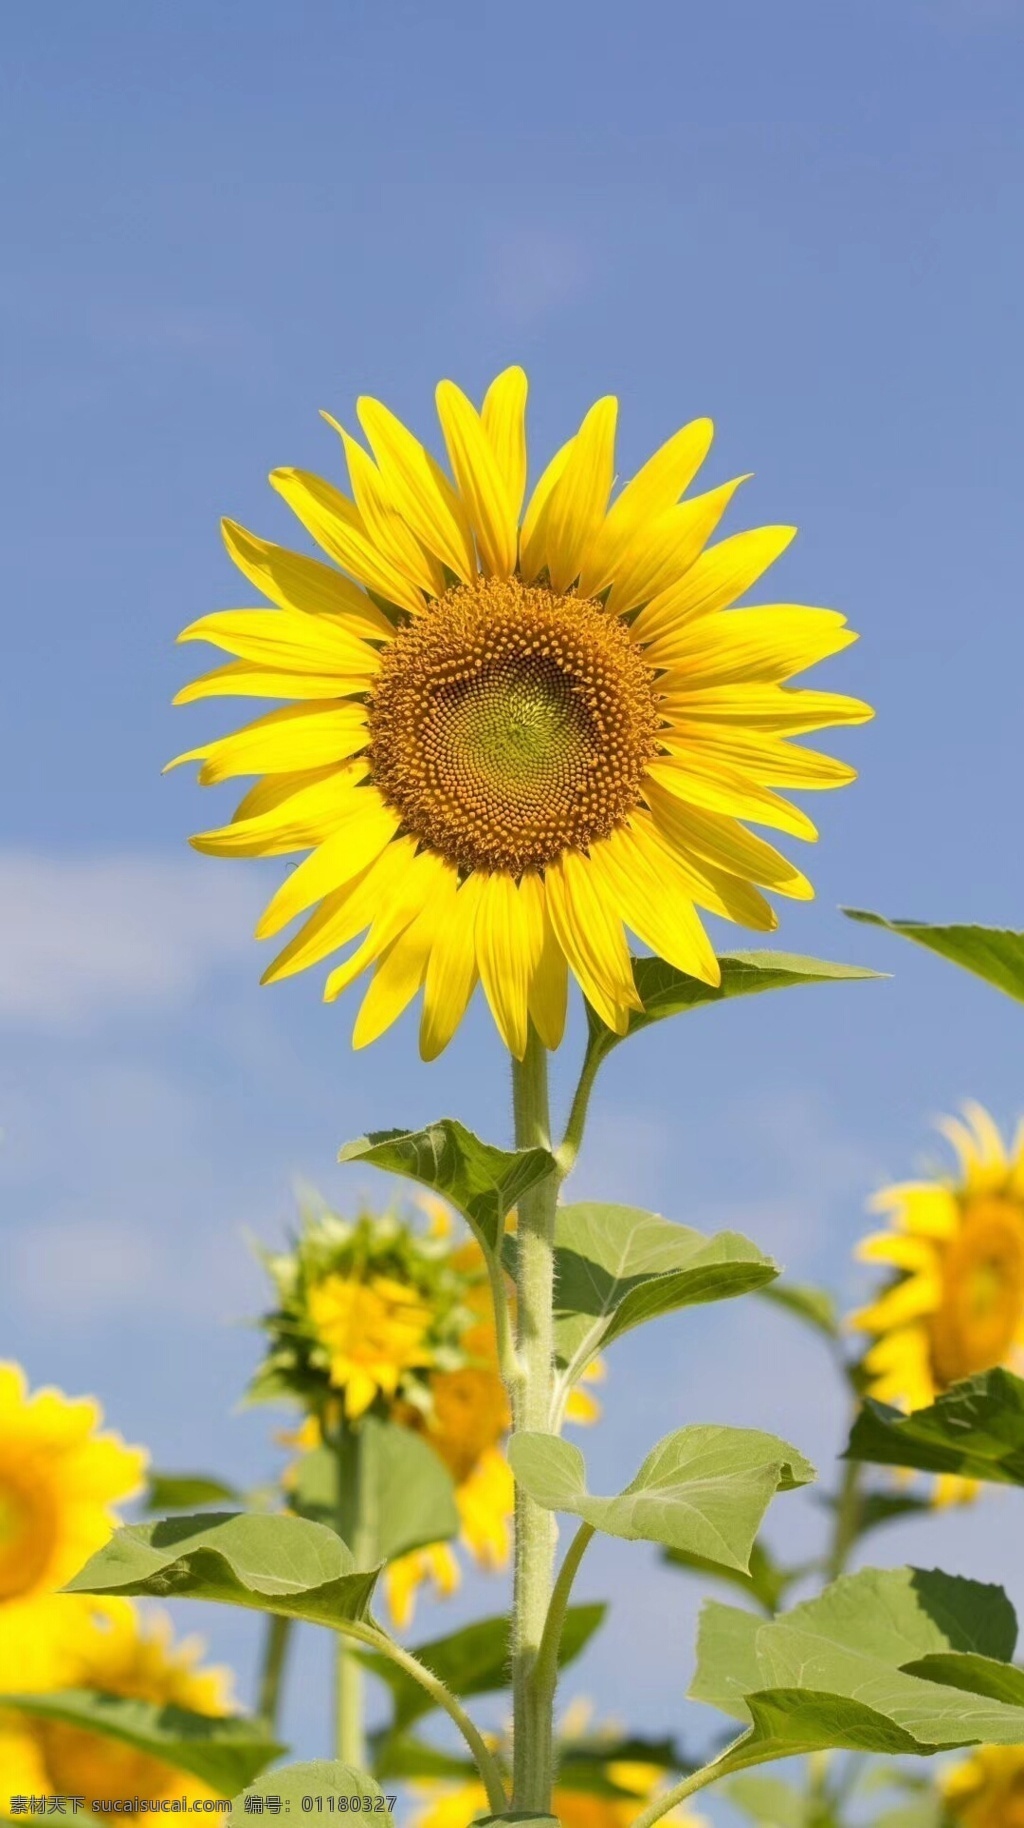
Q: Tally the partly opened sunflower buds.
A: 1